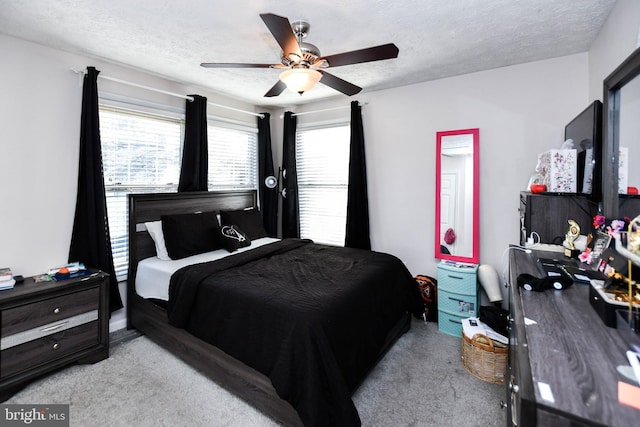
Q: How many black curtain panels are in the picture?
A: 5